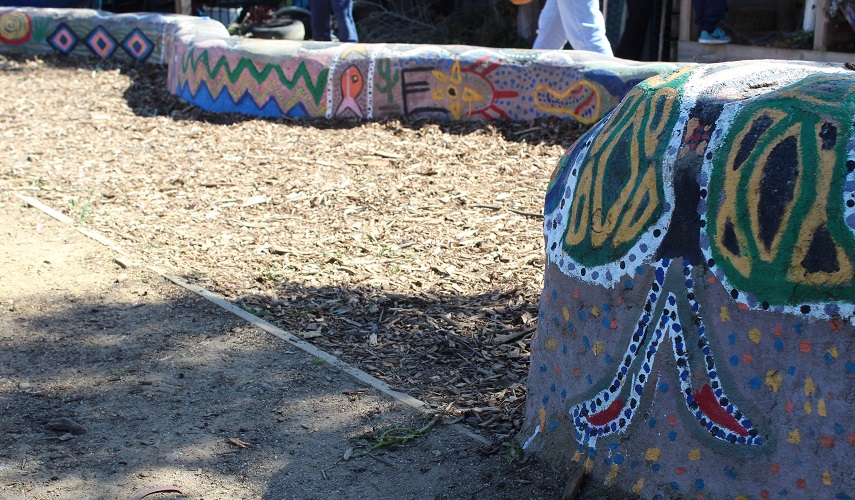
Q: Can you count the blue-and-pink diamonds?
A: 3